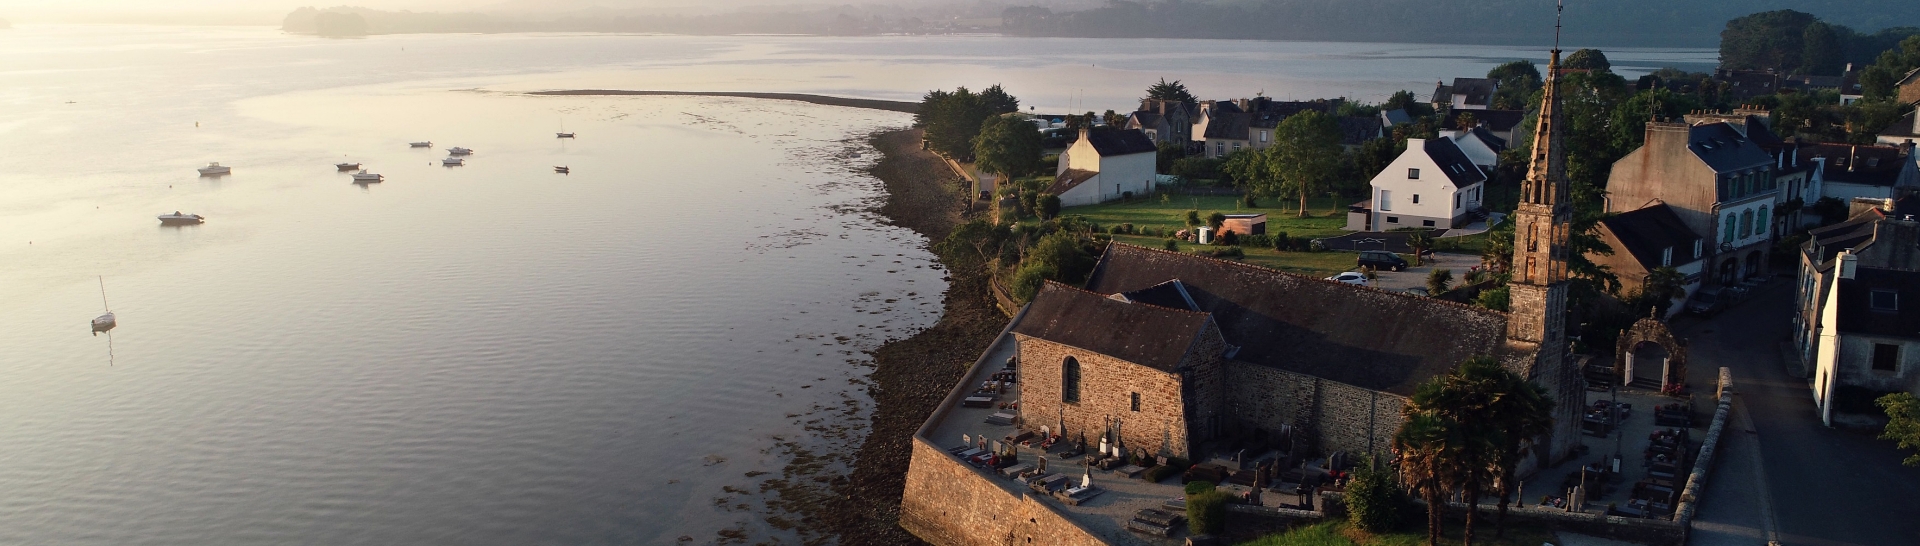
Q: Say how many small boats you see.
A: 10